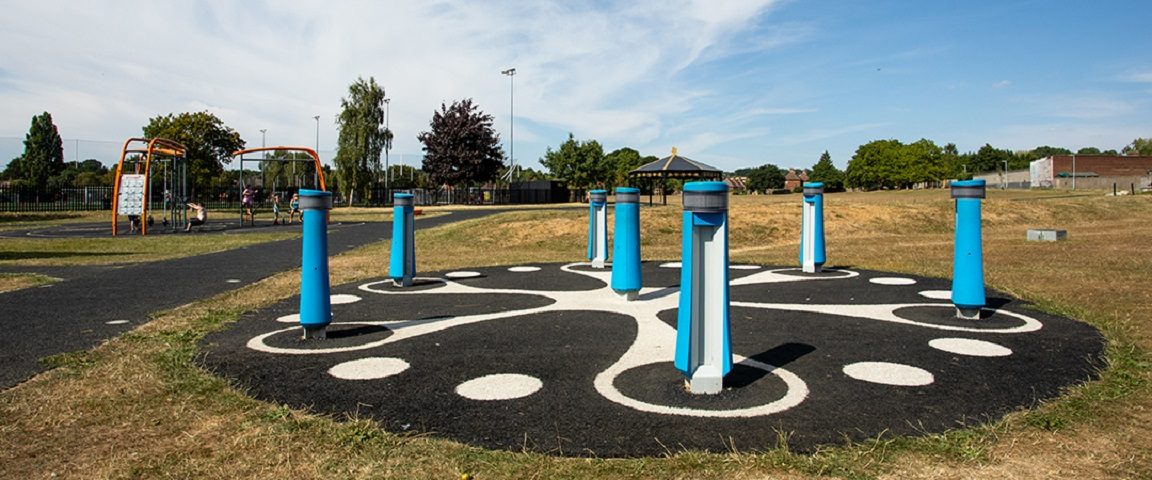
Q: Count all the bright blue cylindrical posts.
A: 7